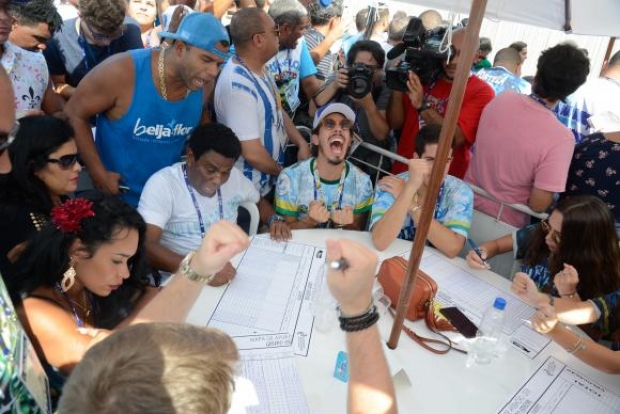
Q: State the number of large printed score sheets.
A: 4